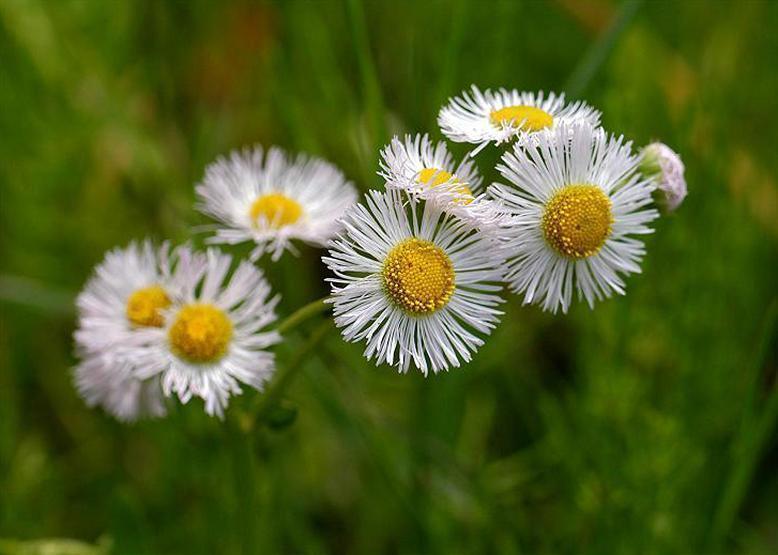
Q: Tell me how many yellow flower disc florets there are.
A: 7